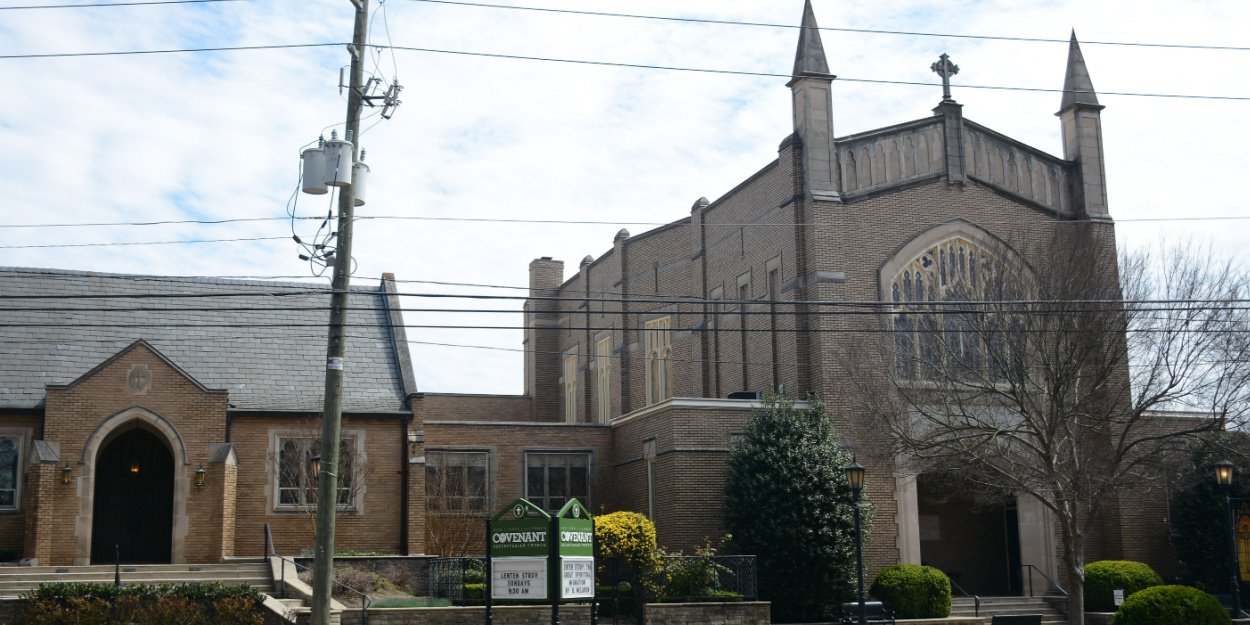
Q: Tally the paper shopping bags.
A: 0